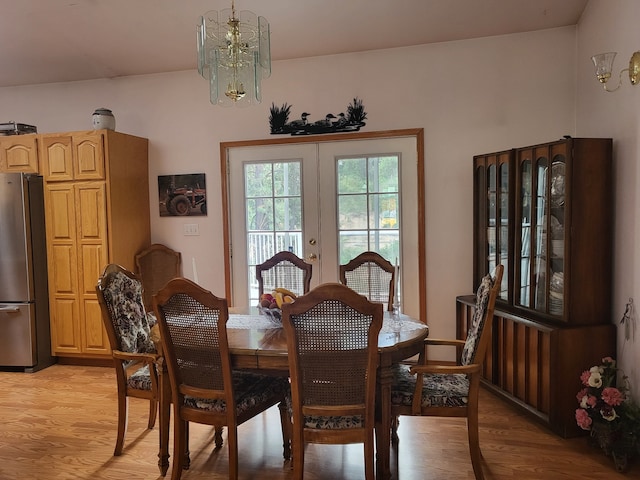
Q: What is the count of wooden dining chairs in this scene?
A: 7